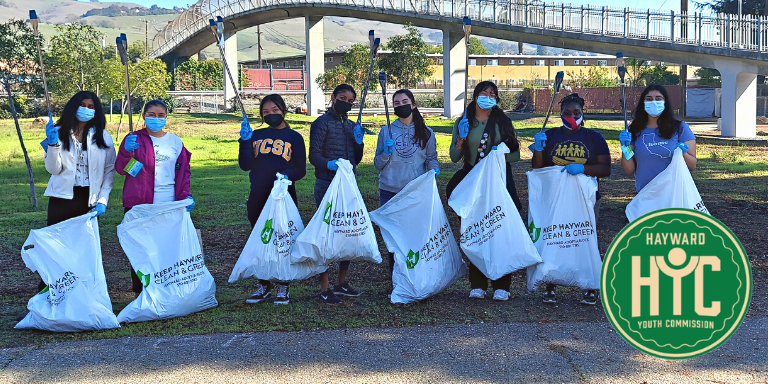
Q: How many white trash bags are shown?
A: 8